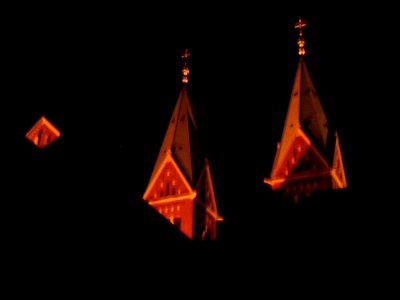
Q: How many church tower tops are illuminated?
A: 2